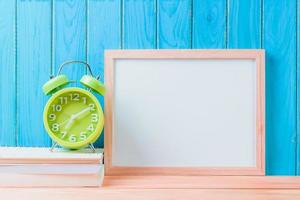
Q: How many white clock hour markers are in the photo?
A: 12